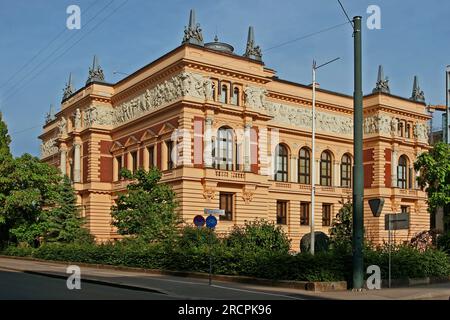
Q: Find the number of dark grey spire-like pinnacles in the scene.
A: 7